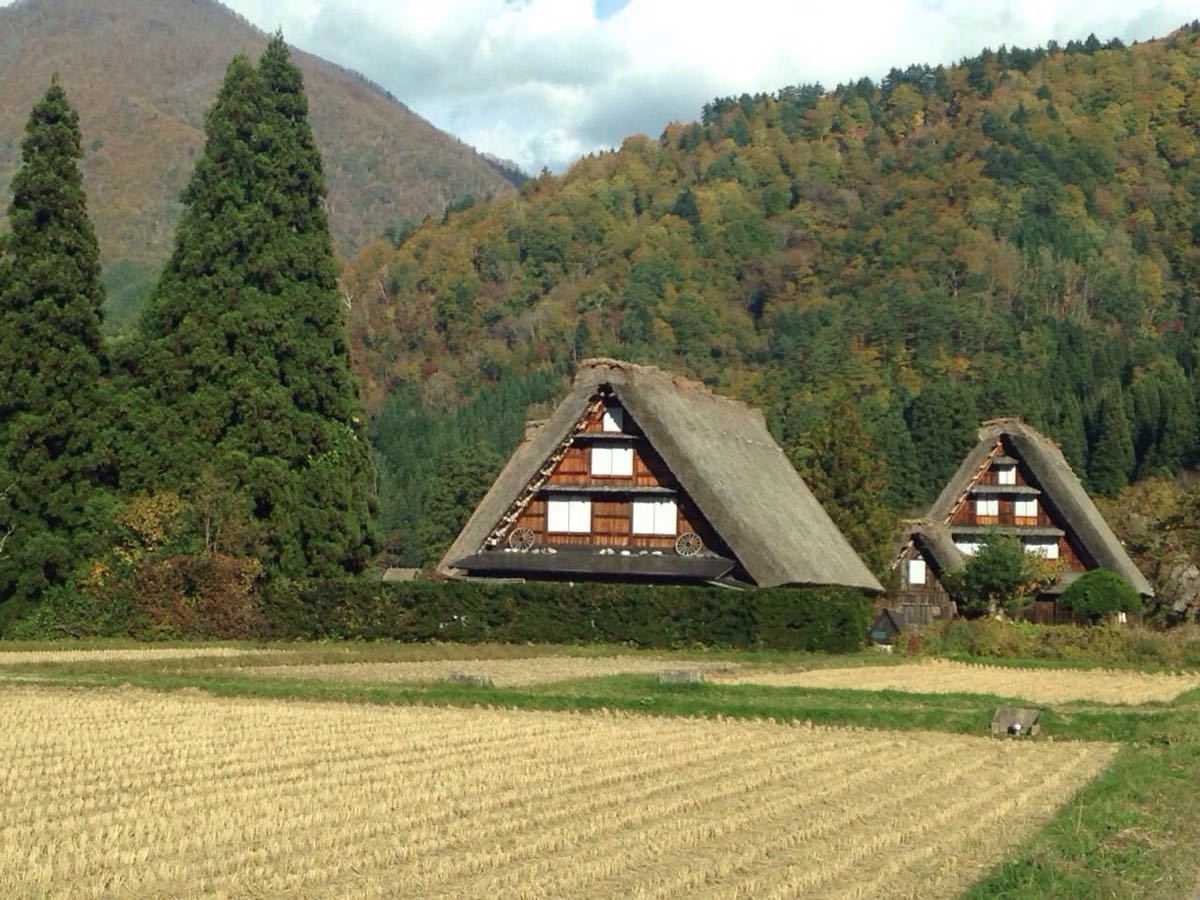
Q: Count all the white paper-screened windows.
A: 10